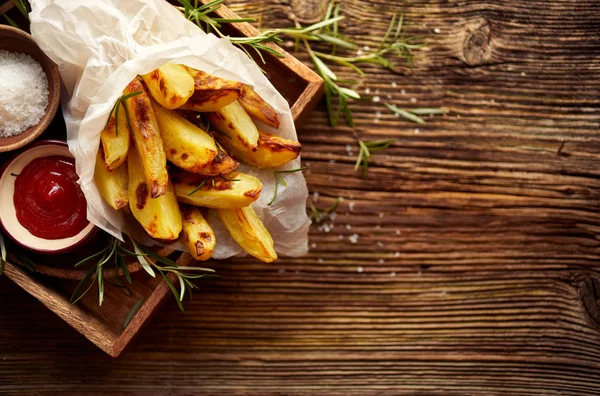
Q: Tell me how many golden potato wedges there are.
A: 14